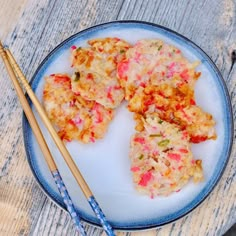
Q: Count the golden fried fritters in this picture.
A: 5